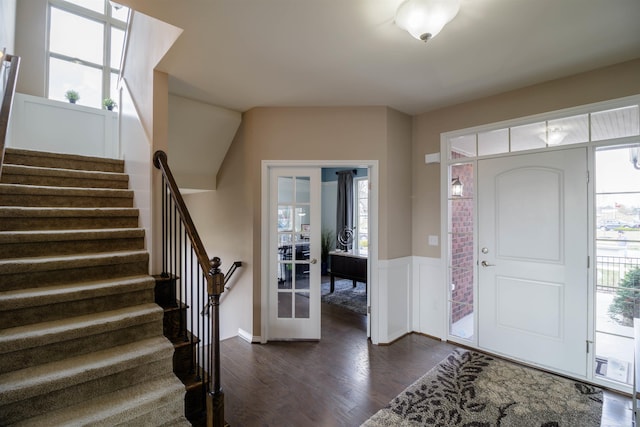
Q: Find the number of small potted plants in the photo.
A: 2